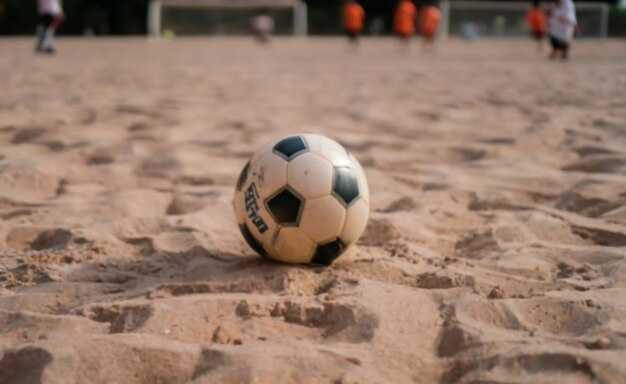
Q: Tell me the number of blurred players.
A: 7